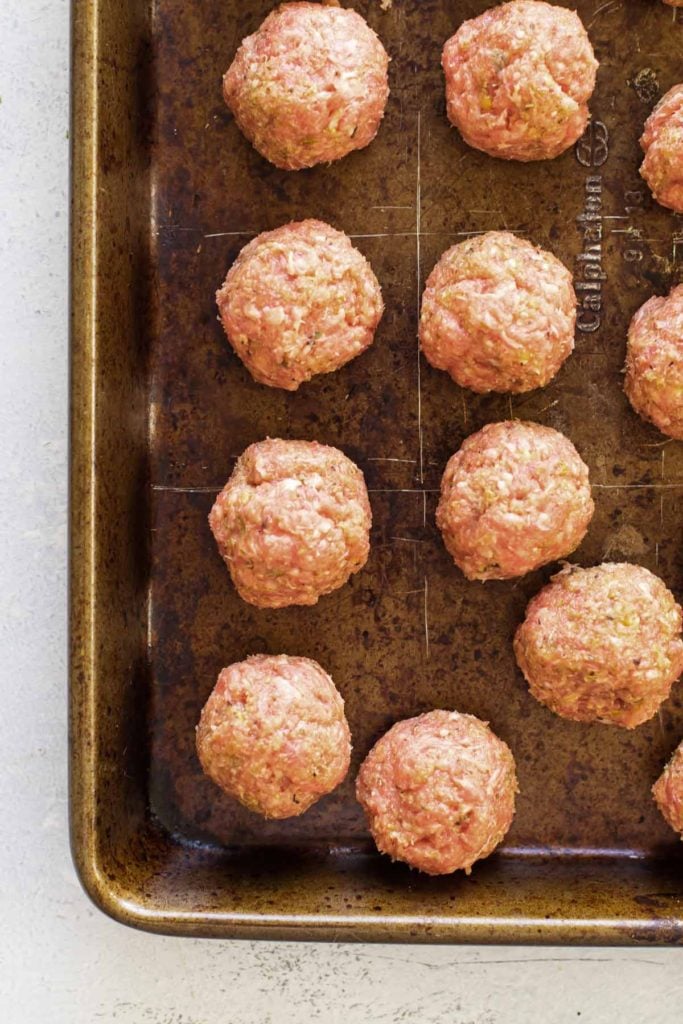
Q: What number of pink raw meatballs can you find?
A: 12